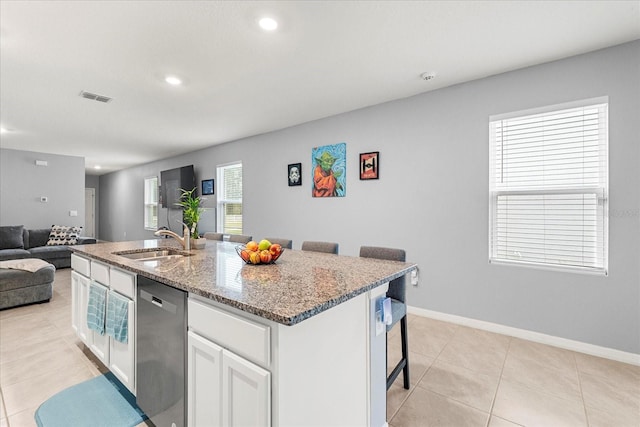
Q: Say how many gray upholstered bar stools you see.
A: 5